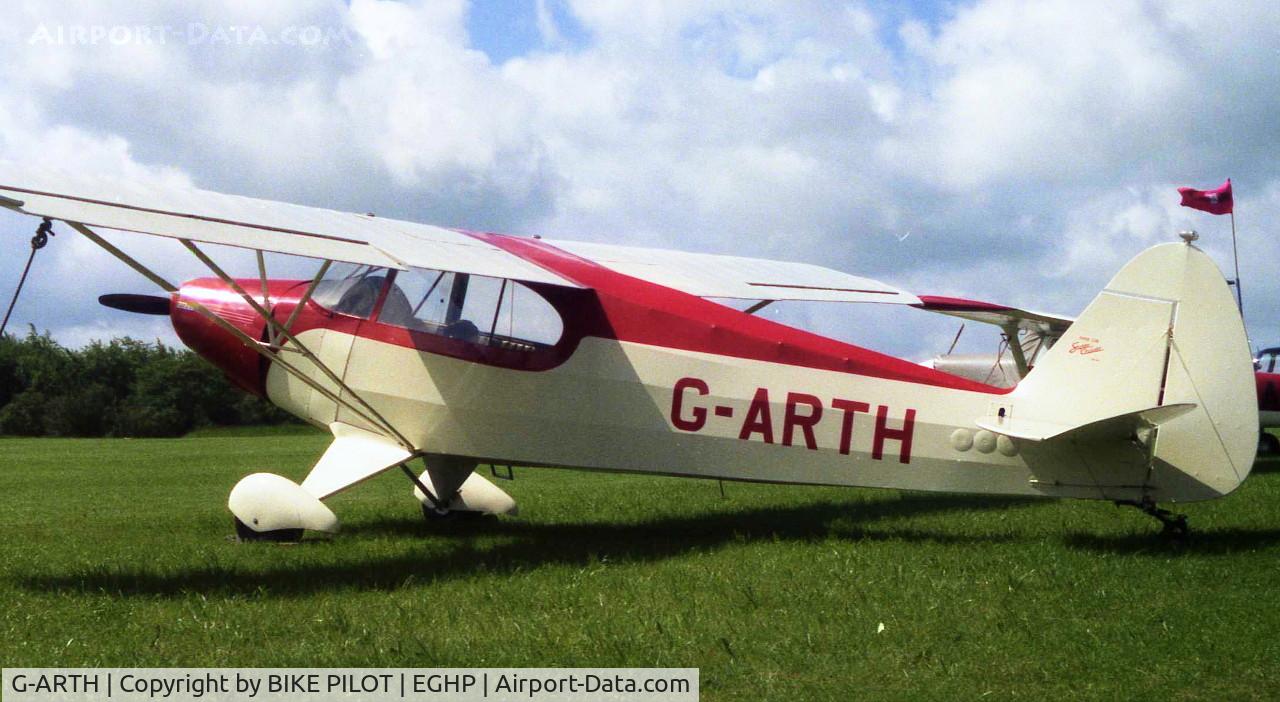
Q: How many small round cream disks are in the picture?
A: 3